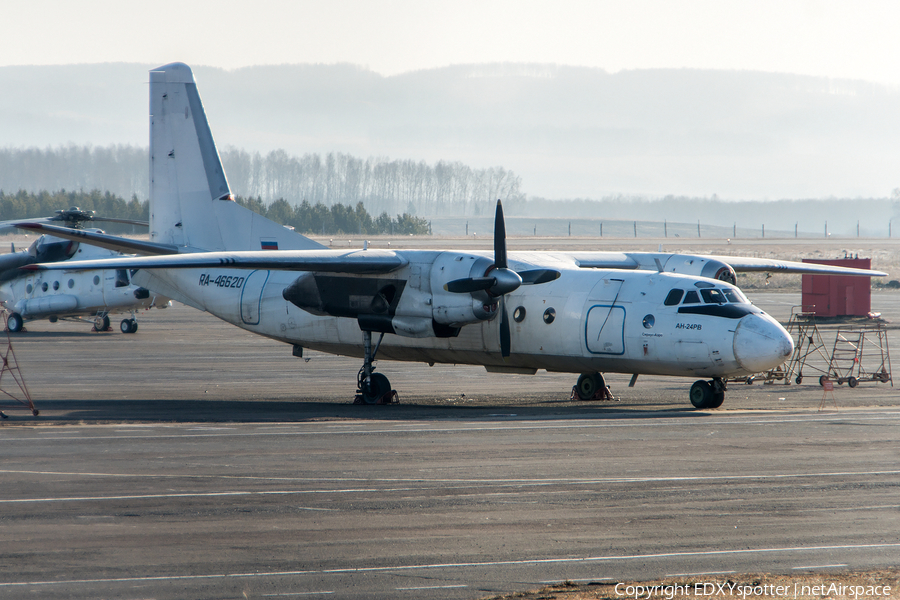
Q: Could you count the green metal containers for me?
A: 0